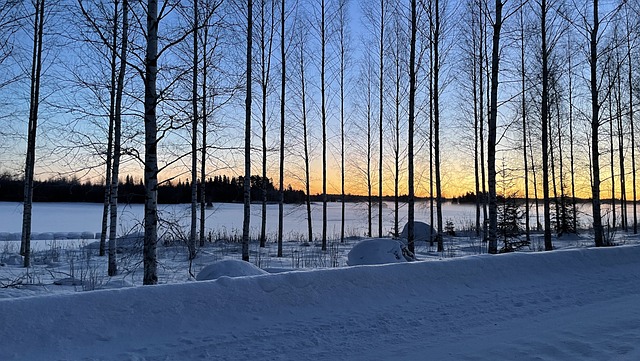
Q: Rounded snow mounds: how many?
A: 3